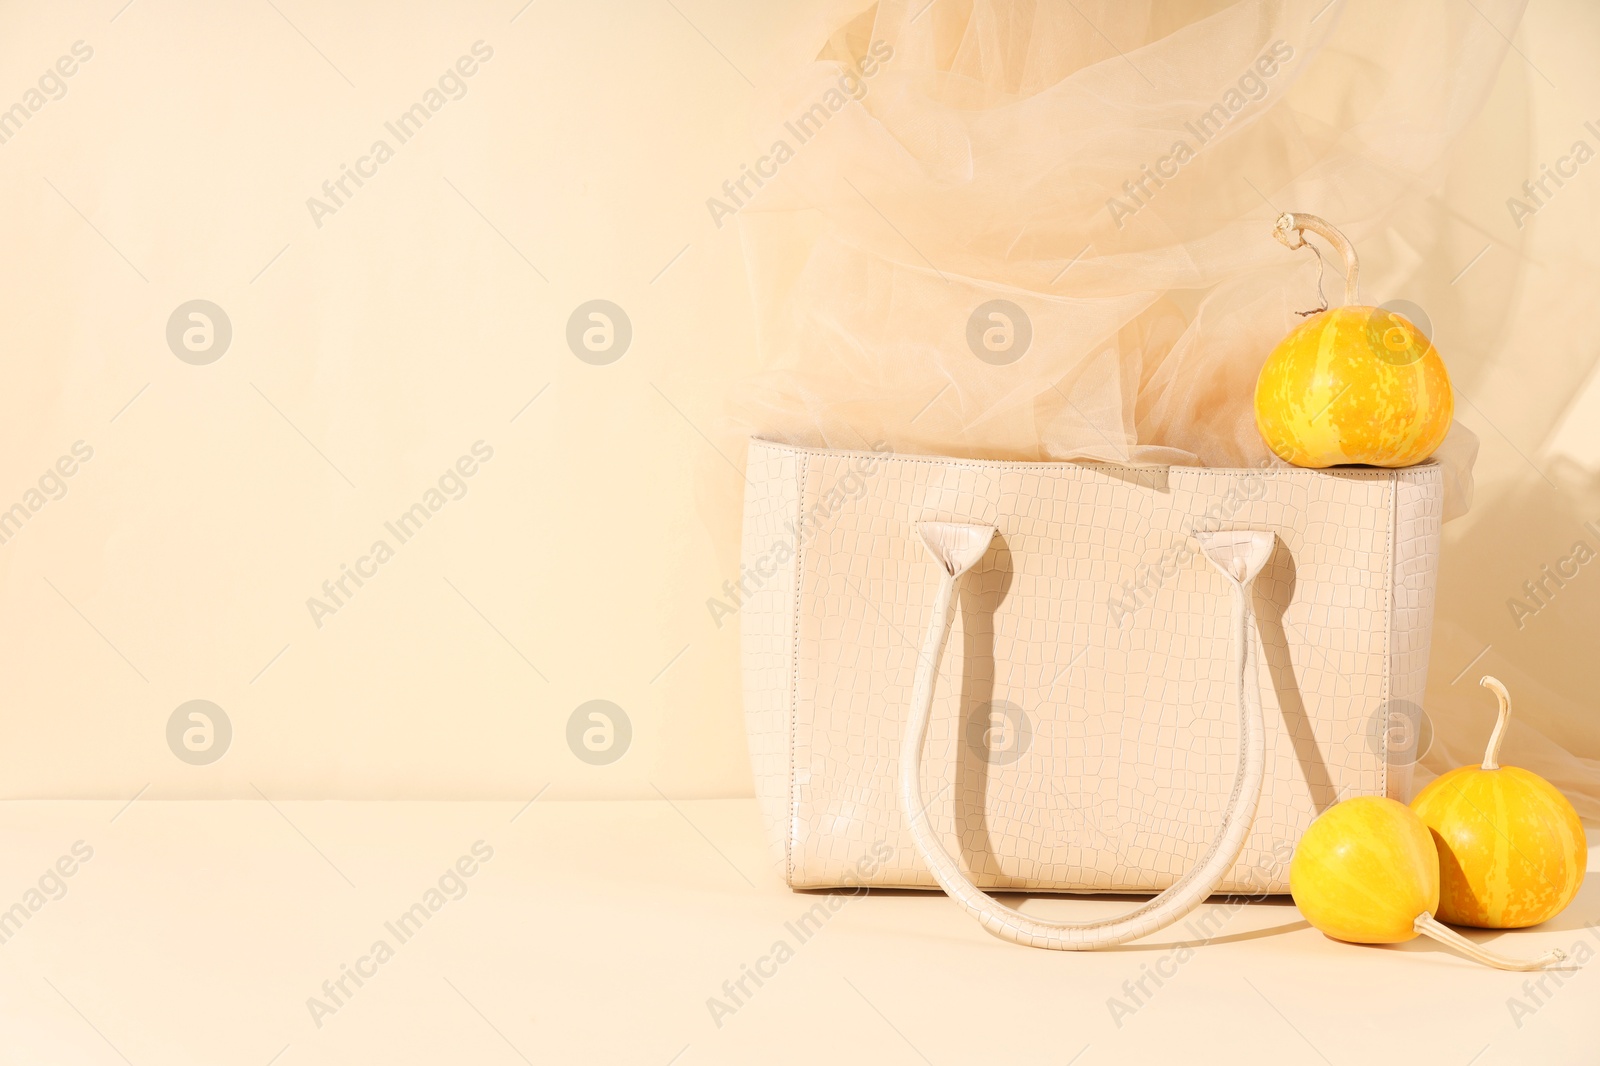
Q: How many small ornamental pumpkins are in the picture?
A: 3